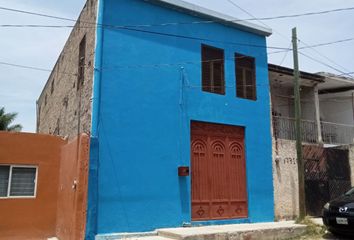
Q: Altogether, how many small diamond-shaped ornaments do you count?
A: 3